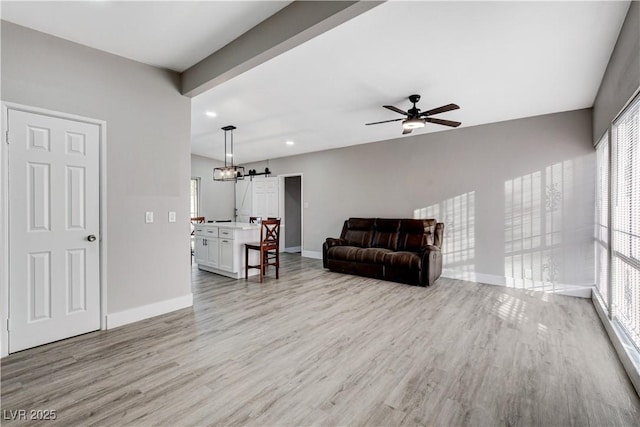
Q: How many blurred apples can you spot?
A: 0